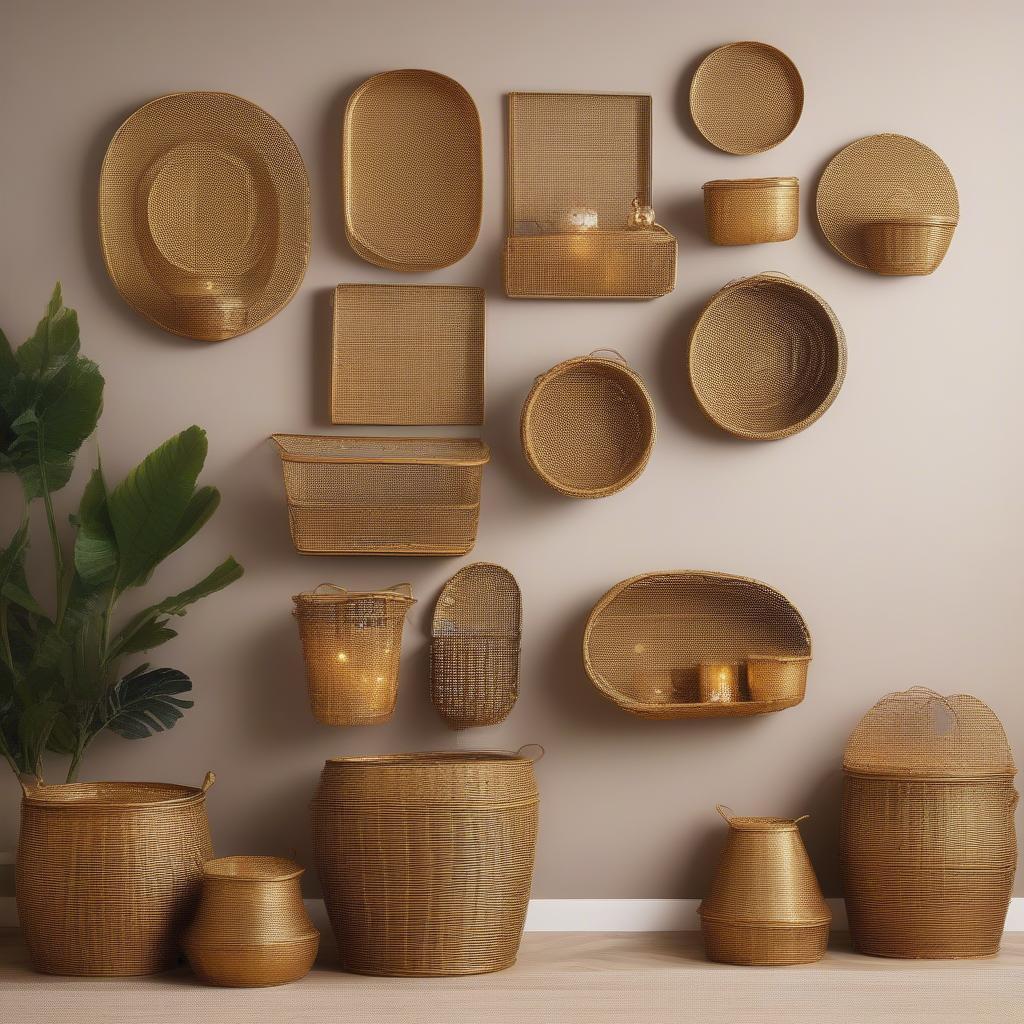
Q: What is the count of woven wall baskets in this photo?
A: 13